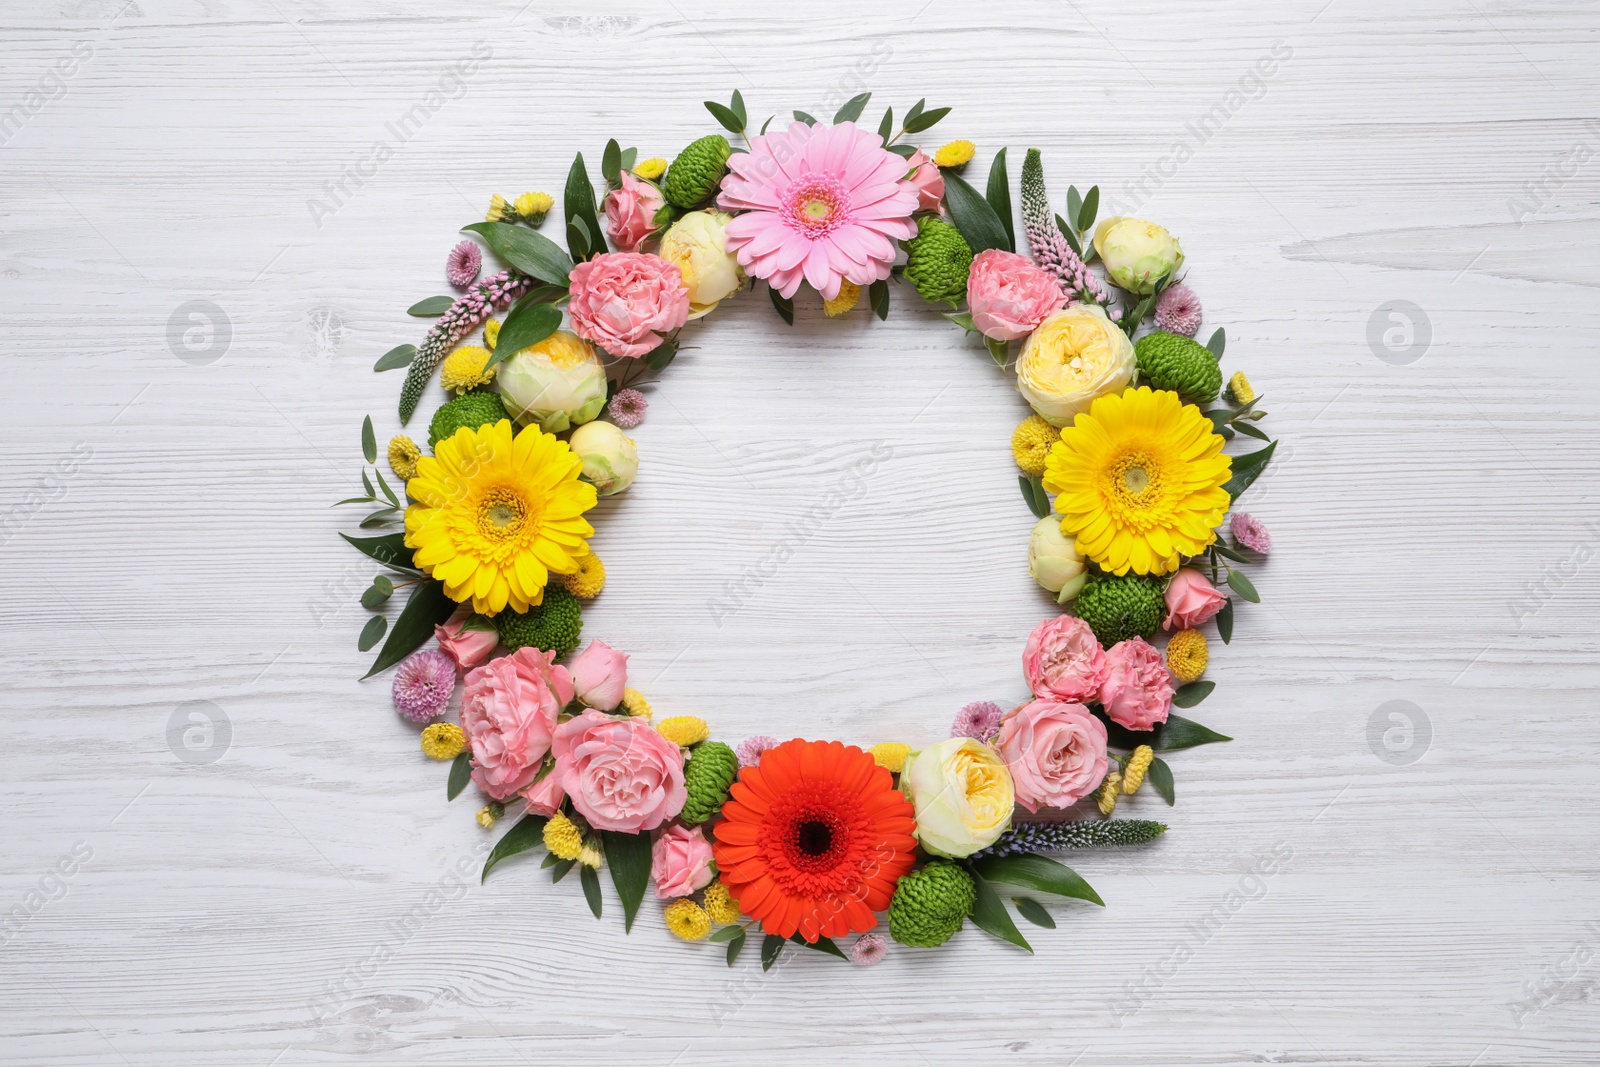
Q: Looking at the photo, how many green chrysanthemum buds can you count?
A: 8